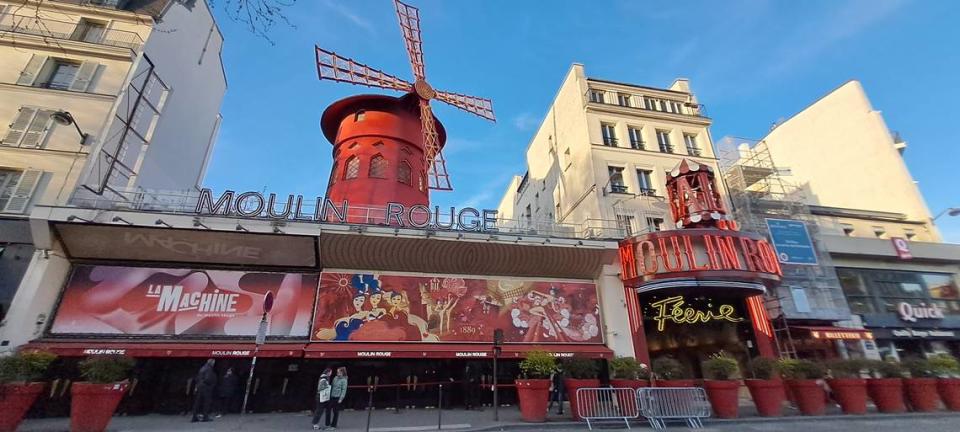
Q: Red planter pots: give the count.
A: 13